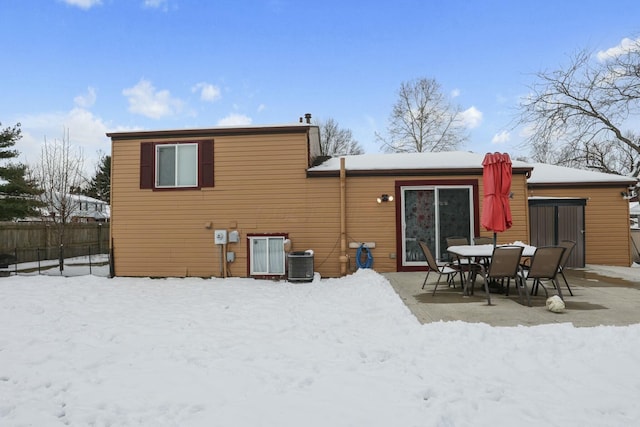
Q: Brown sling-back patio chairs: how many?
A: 6